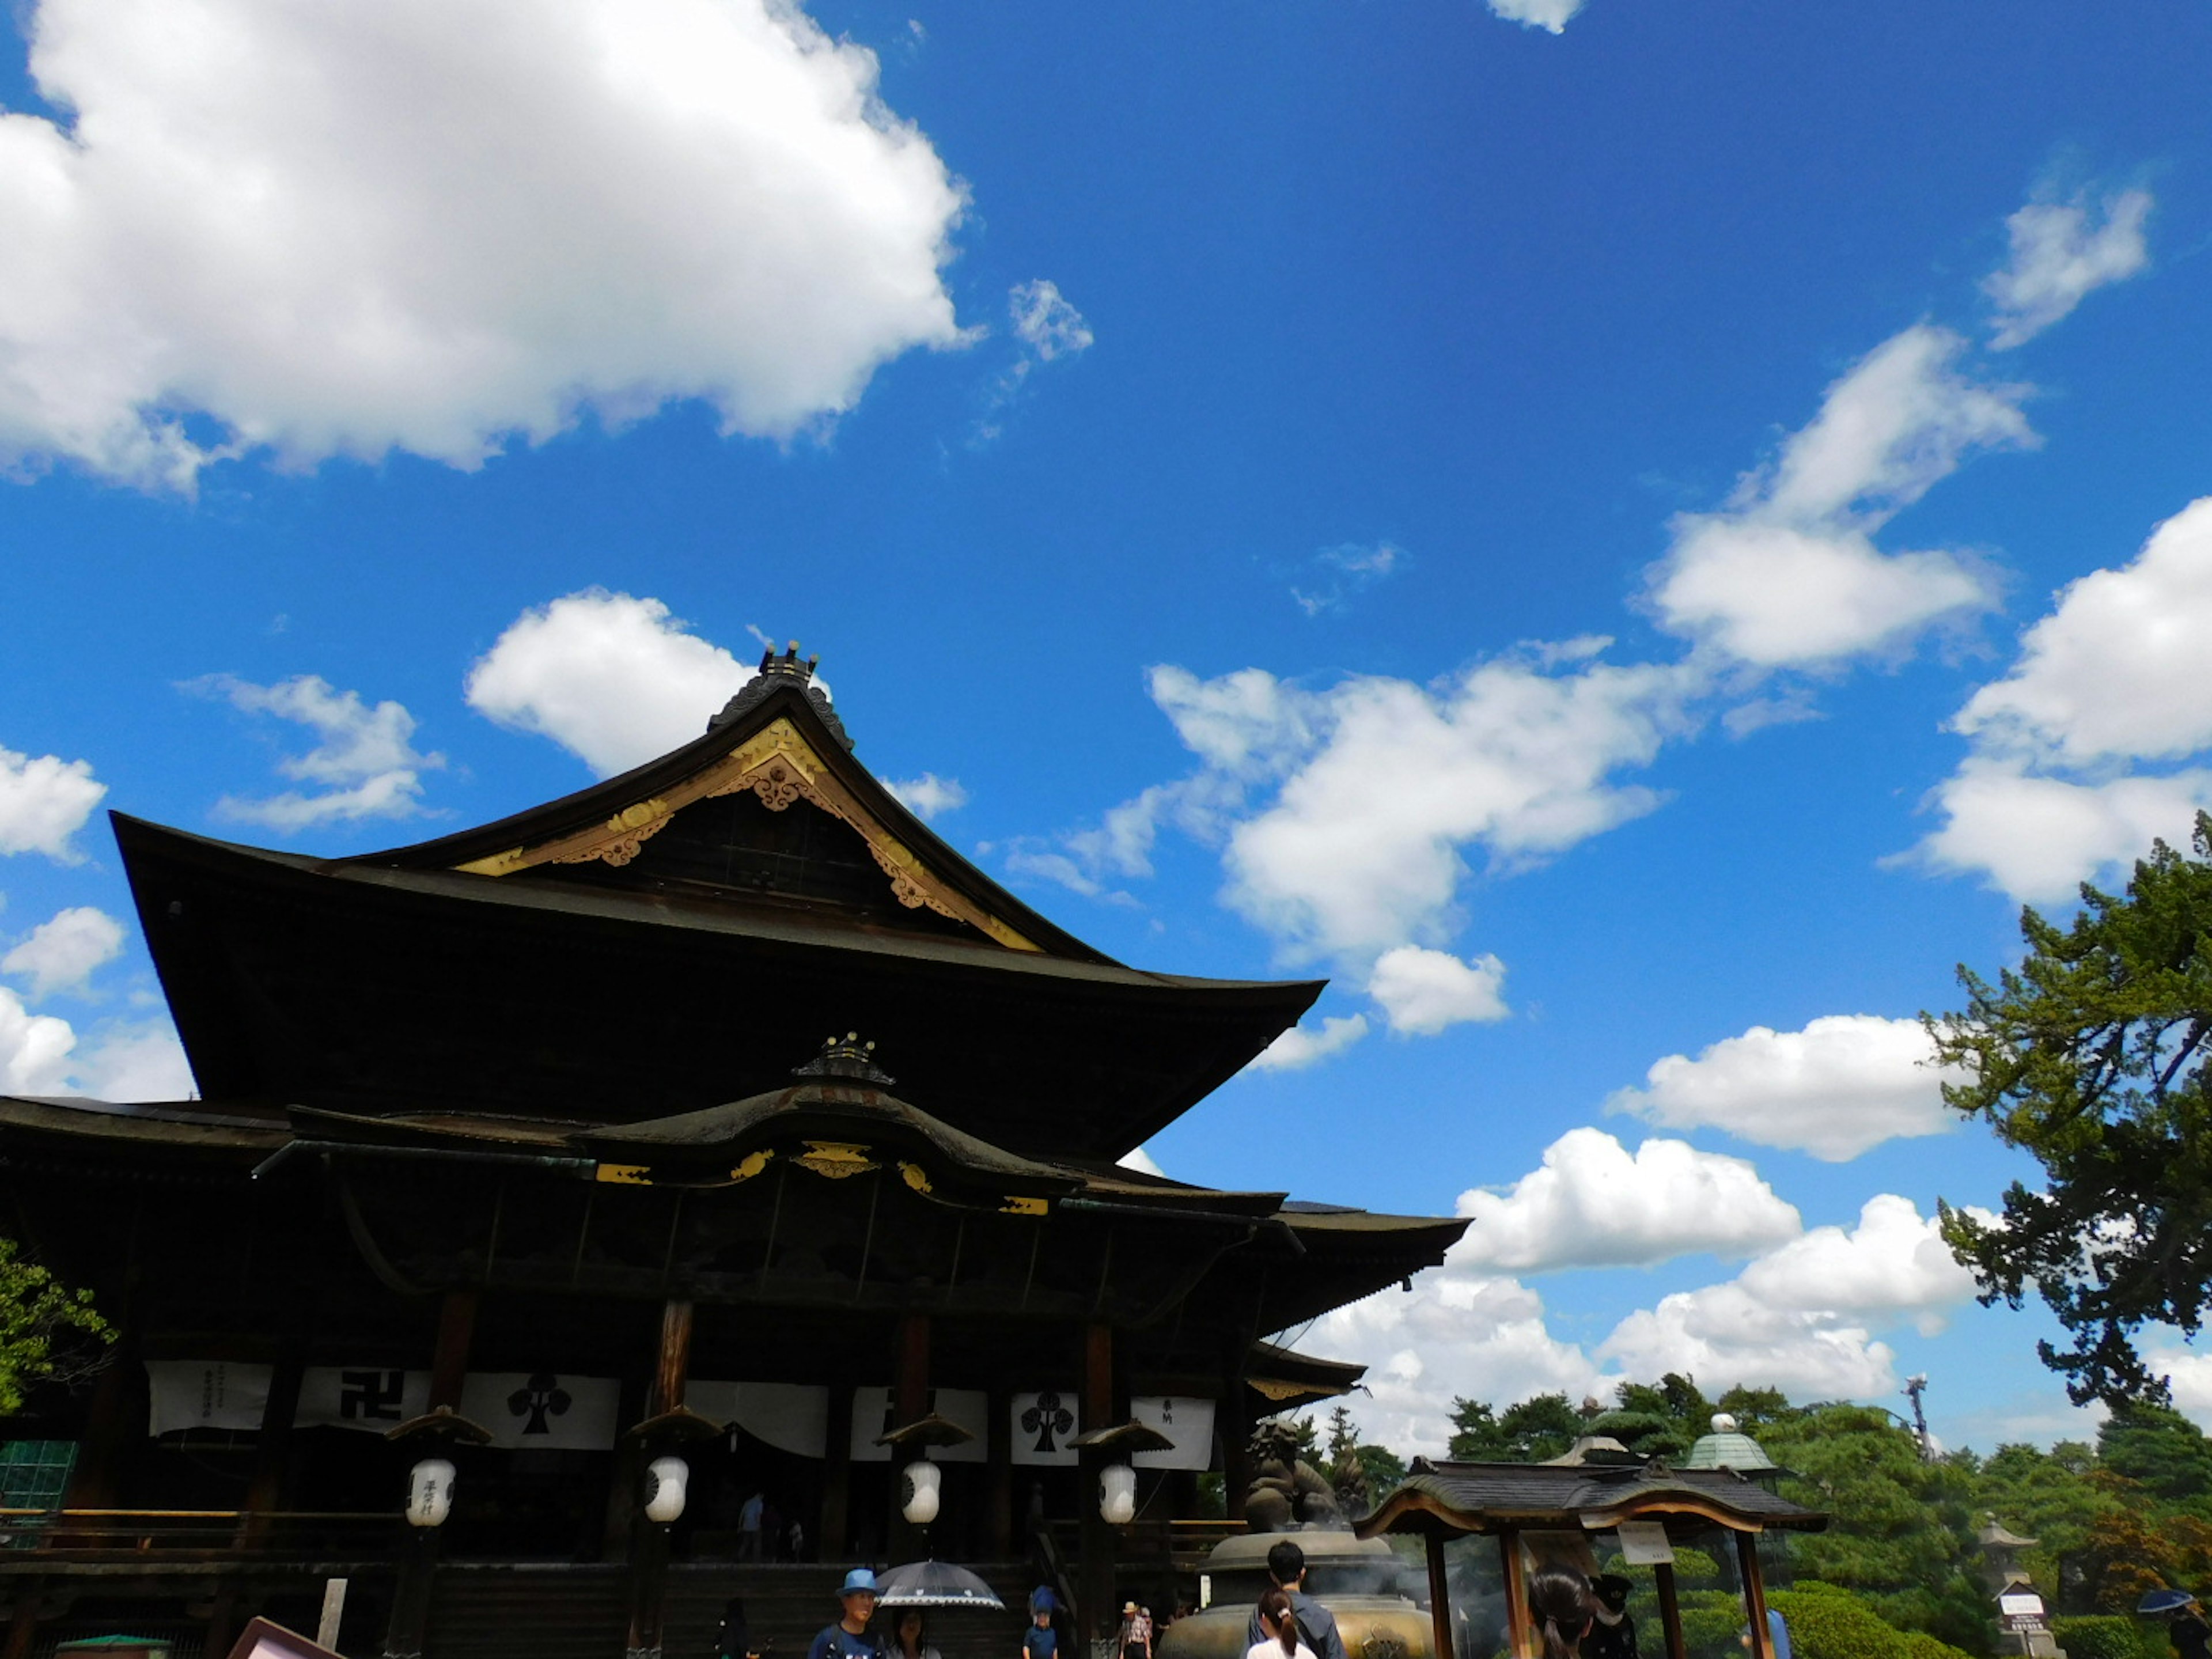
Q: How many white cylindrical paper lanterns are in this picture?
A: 4